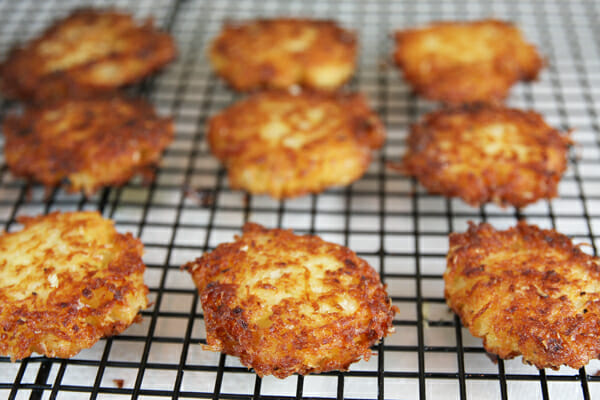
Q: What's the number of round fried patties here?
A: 9